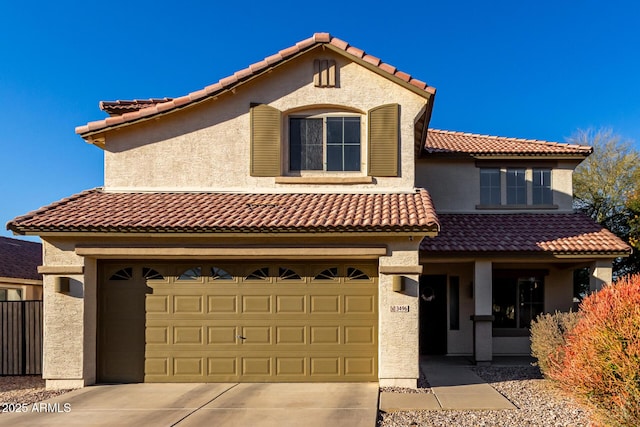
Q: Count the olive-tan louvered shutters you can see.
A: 2